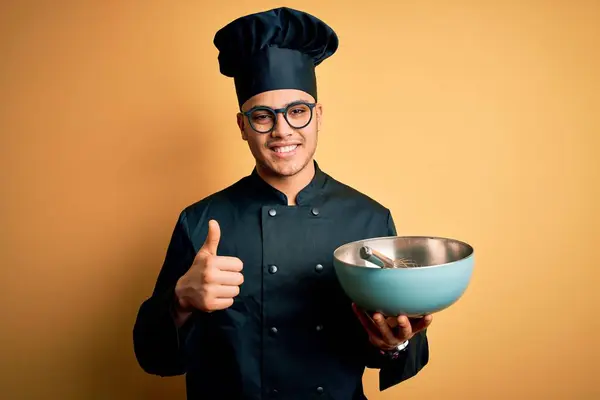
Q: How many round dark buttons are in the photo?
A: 8